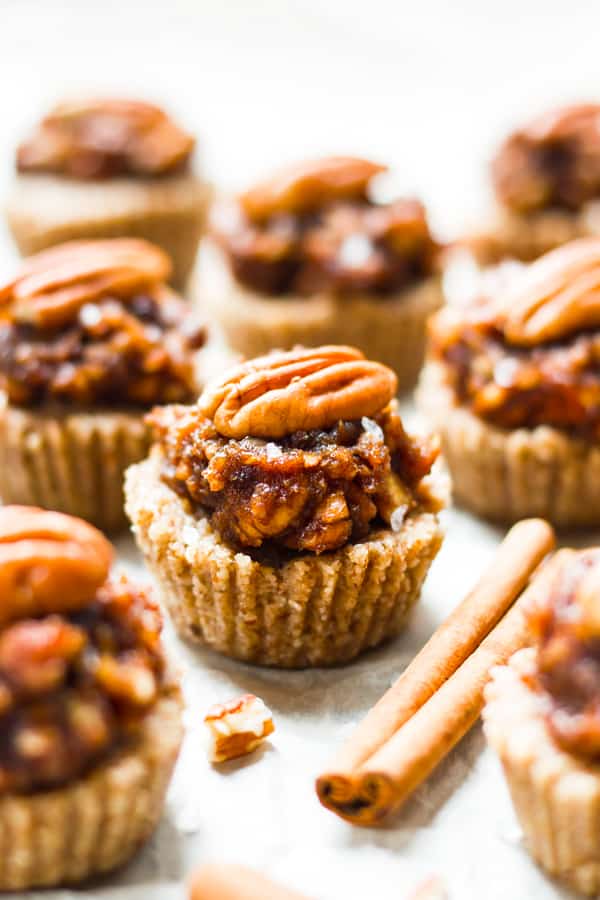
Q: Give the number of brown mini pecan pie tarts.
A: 8